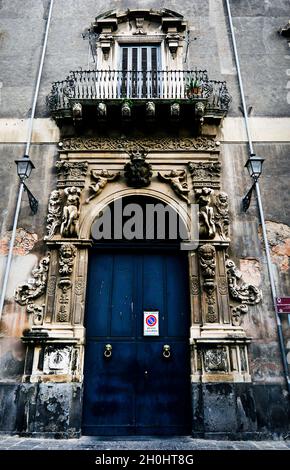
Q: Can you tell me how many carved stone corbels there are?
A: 6